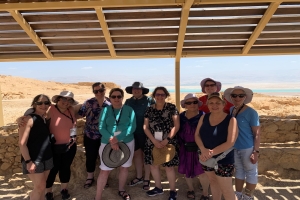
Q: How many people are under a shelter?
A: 10